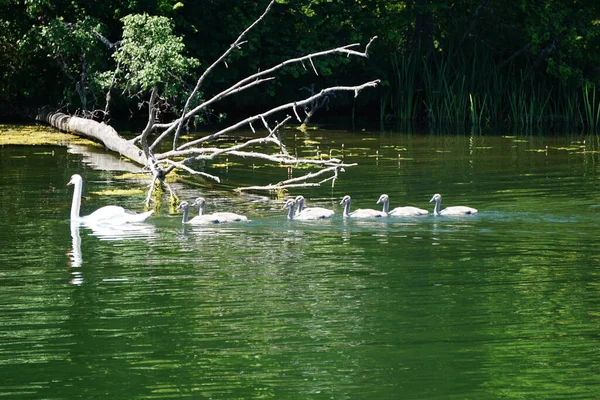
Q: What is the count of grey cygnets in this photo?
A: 7